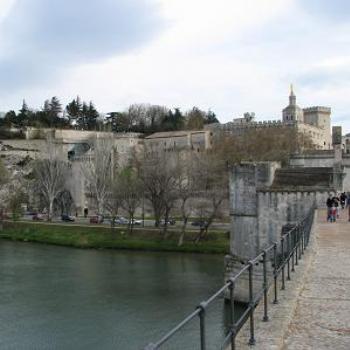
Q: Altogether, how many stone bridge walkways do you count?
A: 1